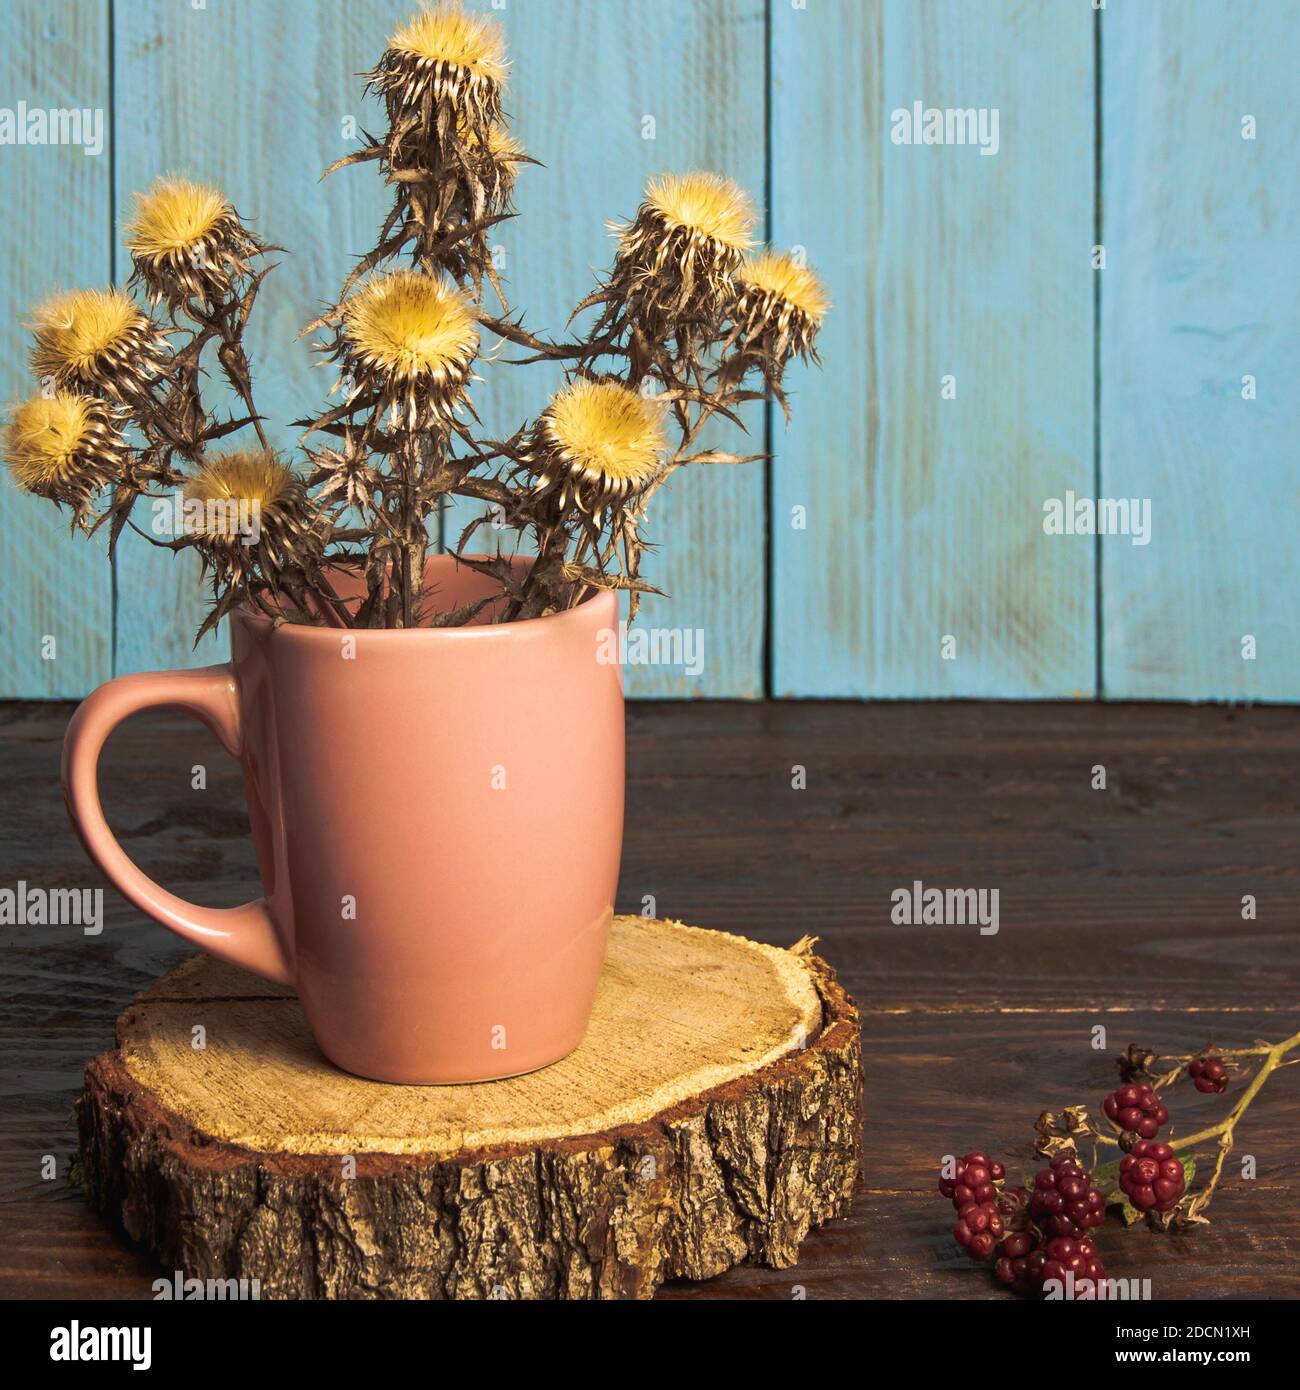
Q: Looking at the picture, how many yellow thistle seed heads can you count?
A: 10